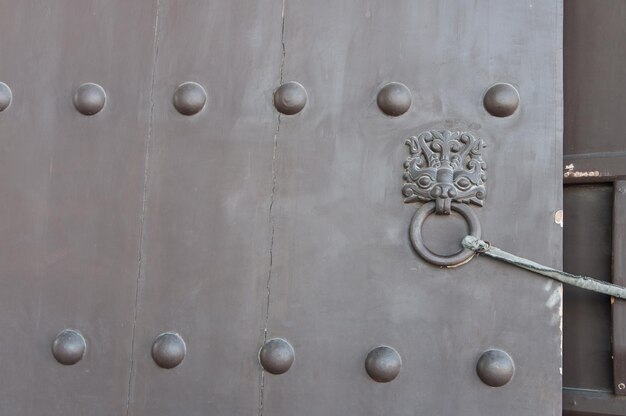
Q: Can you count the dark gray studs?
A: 11